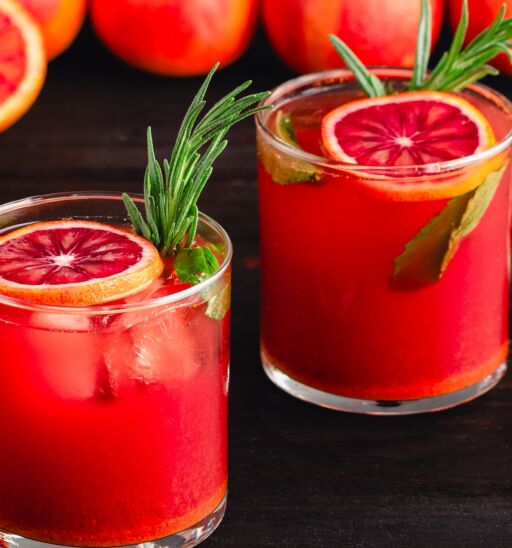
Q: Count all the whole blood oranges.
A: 4